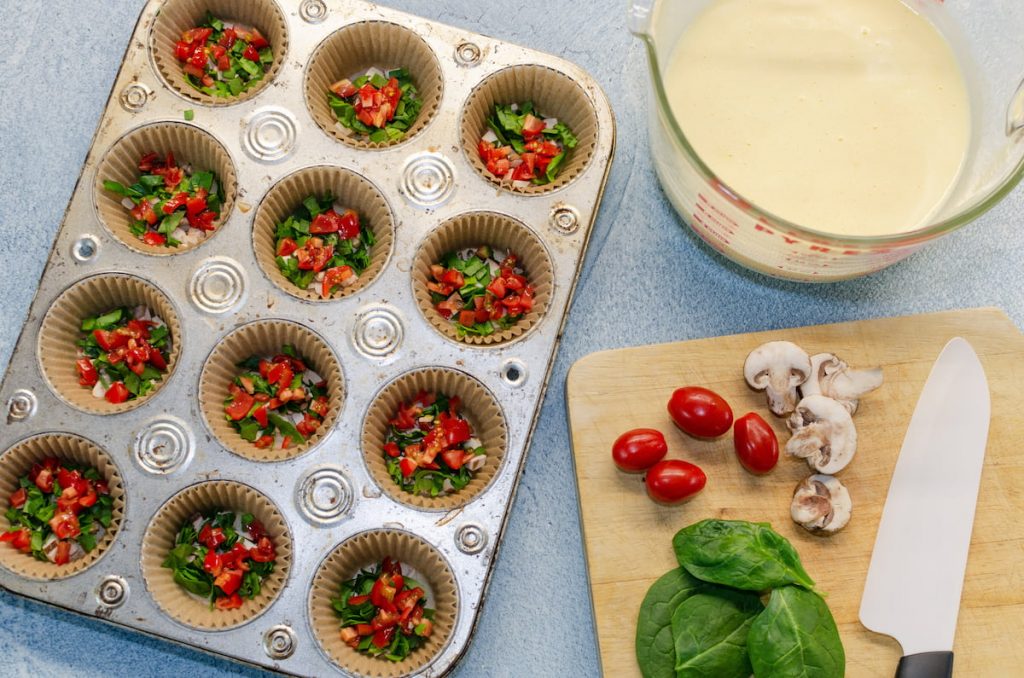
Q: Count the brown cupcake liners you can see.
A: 12